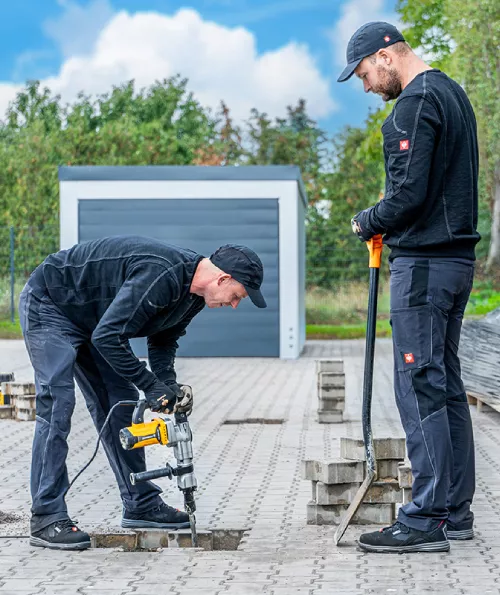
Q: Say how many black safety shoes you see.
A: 4